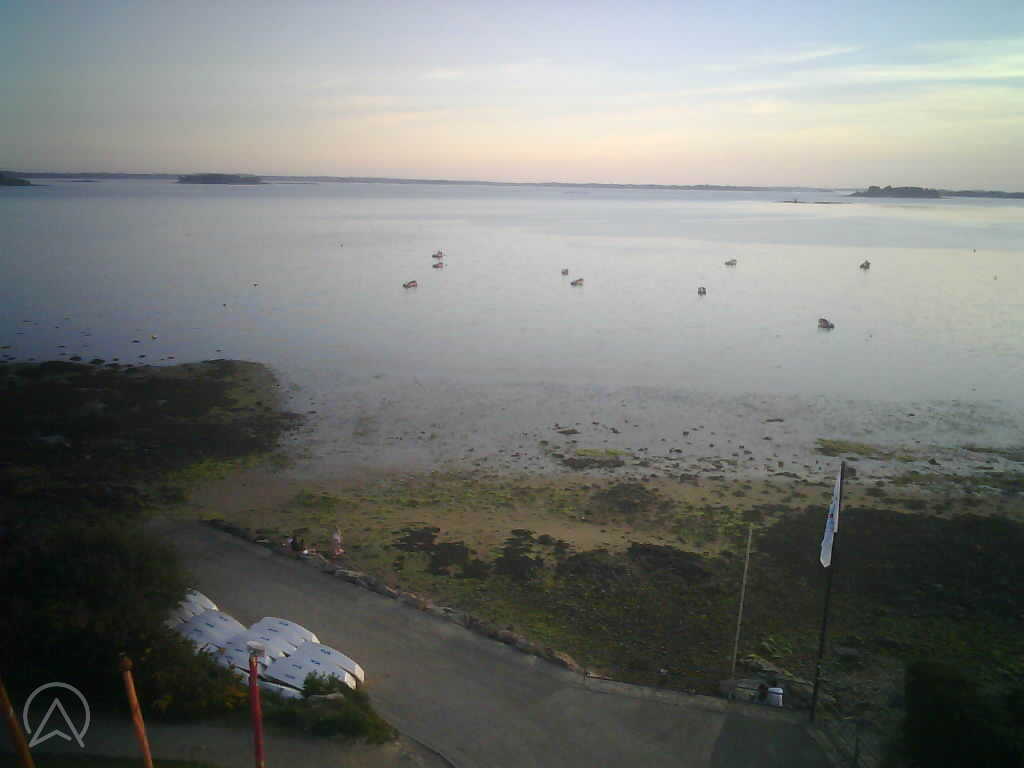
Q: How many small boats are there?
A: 9